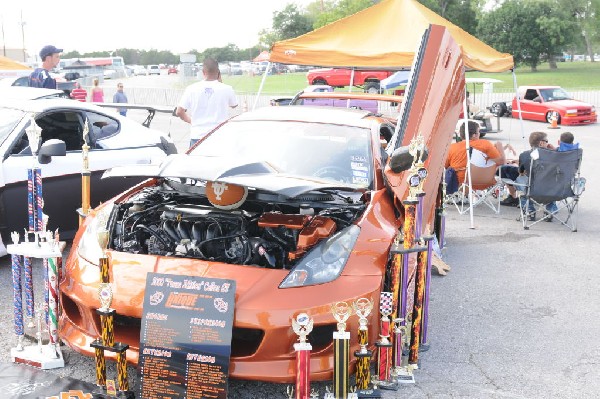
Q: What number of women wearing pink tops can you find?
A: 1